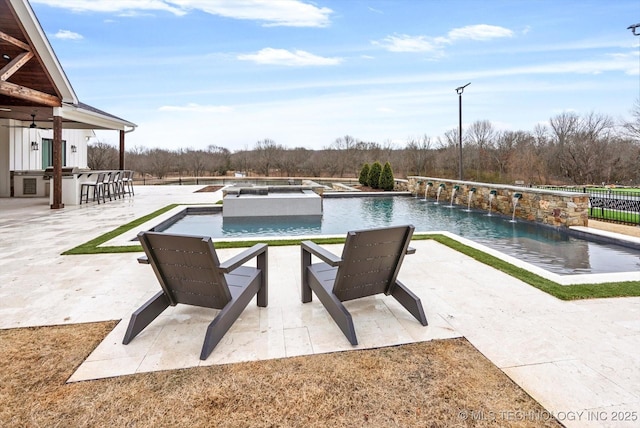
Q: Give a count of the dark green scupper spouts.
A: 7